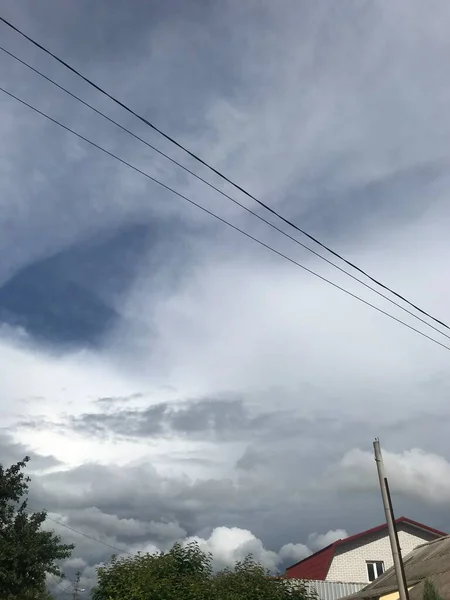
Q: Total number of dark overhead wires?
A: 3